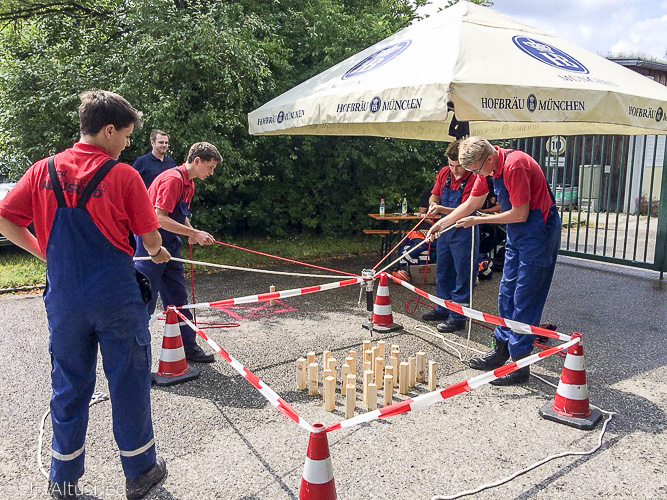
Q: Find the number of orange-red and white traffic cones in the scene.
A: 4